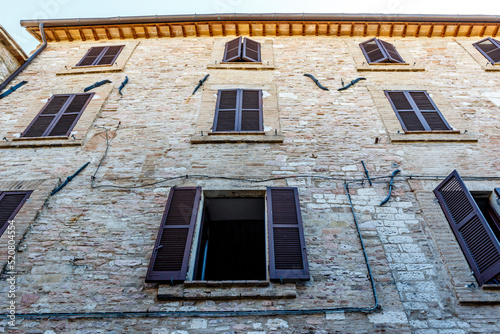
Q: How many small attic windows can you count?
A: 4